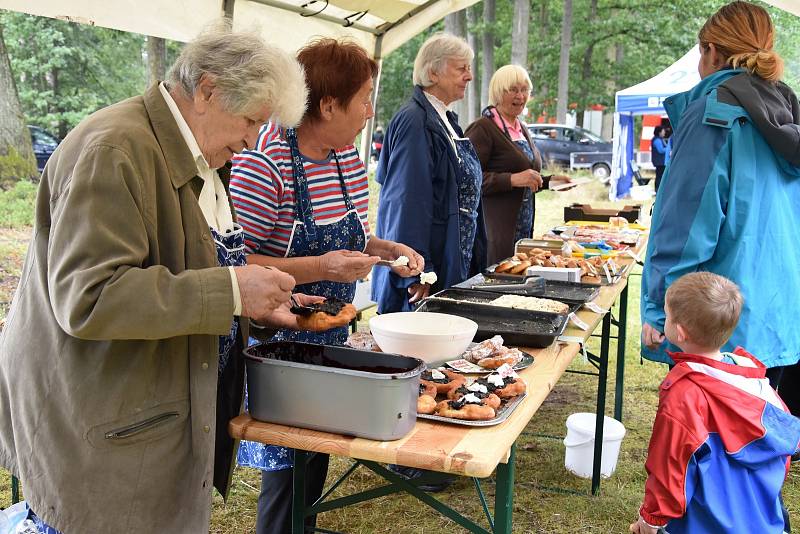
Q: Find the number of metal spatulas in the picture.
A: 1